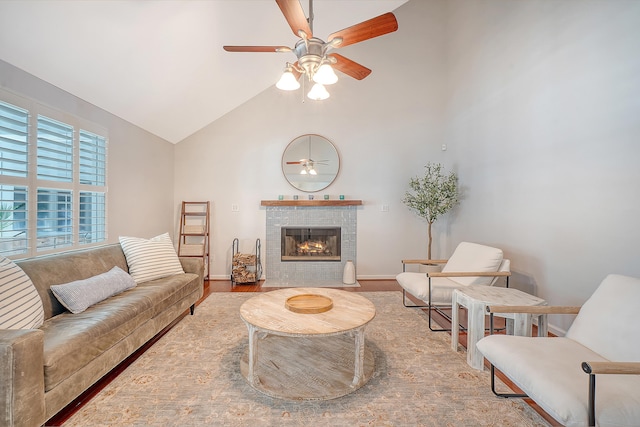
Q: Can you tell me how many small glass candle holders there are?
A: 5